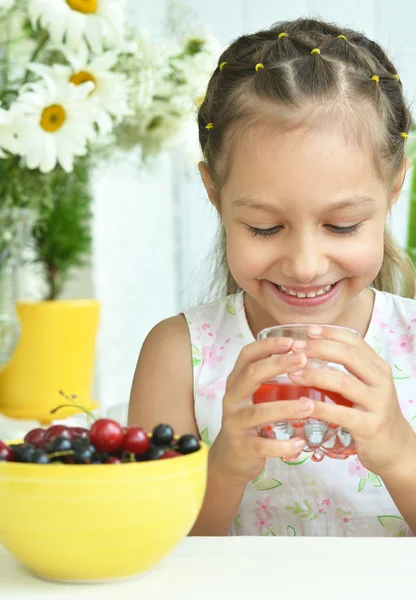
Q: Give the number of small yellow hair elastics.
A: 9